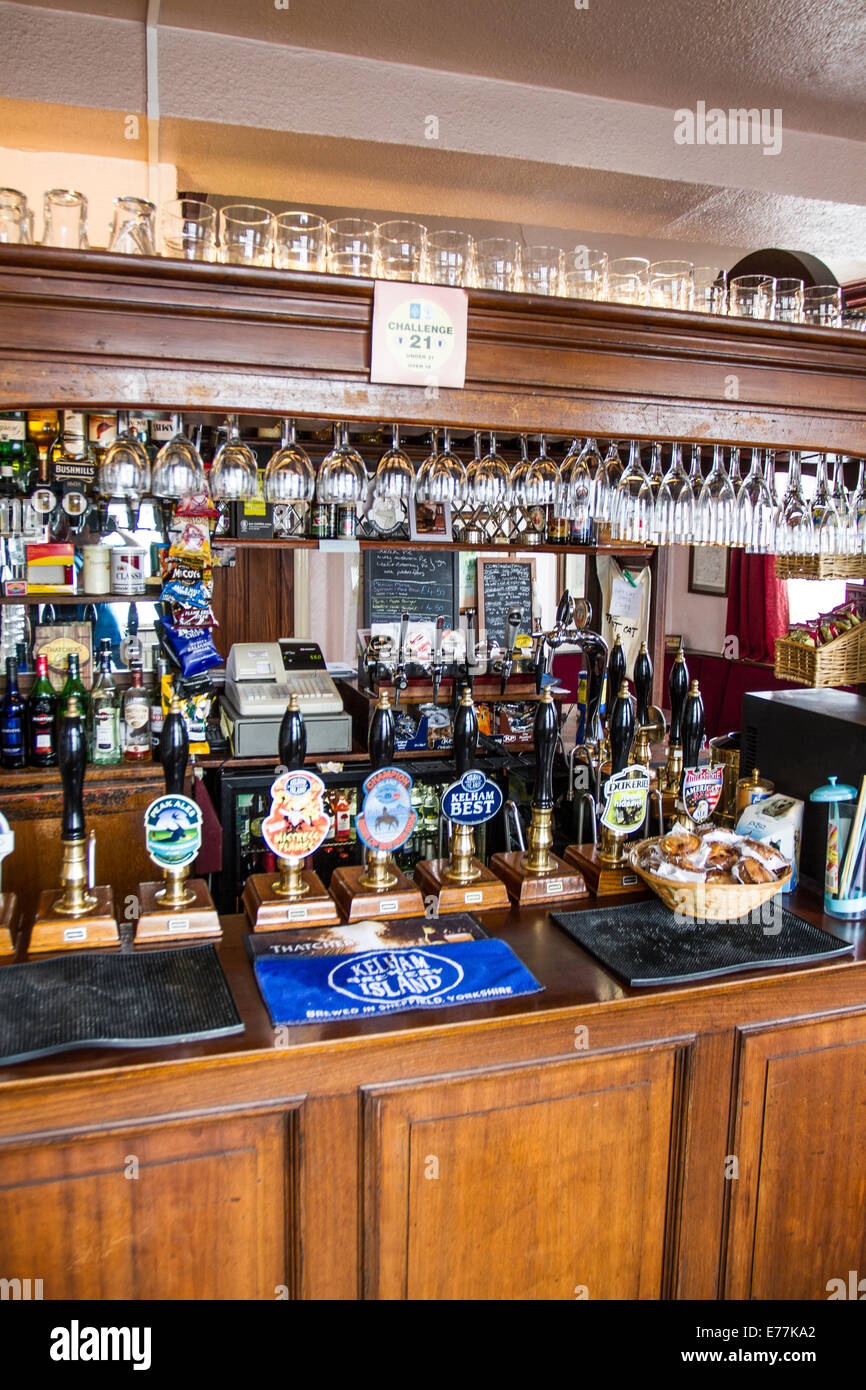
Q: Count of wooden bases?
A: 8